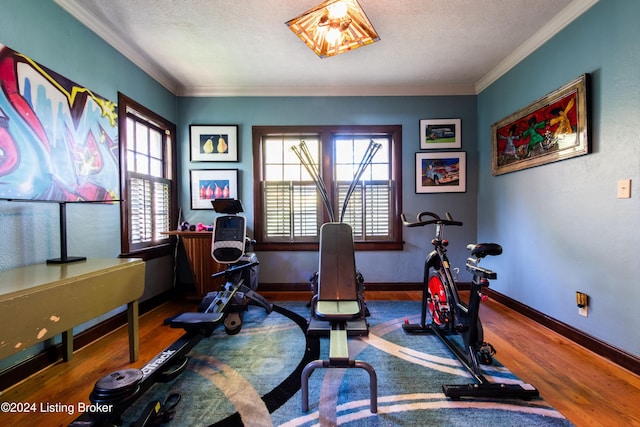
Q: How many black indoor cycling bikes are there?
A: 1